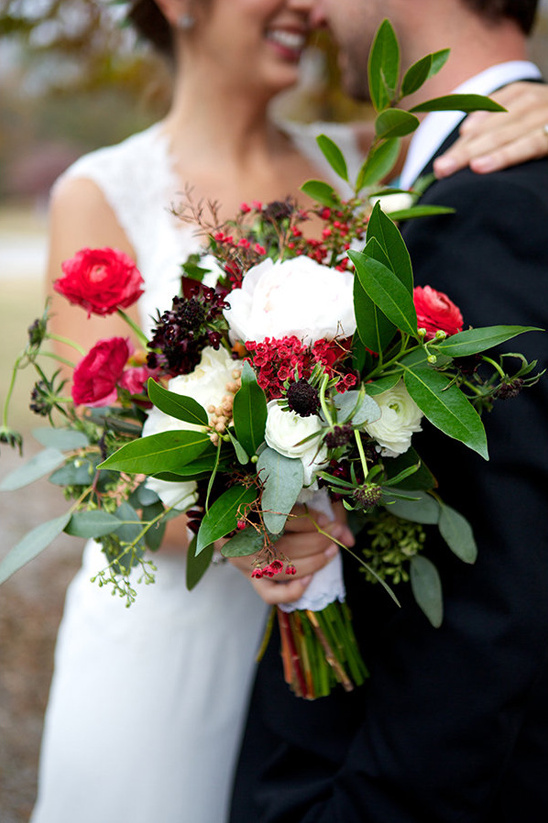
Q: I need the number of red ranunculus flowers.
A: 3